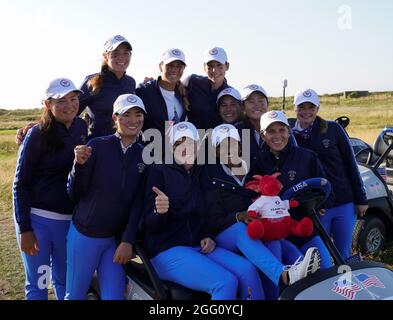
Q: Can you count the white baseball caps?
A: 11